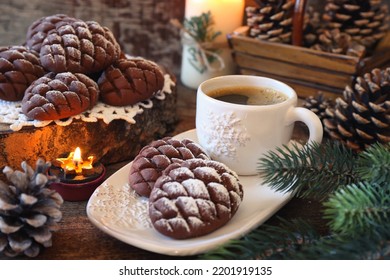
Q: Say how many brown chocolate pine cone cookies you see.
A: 7